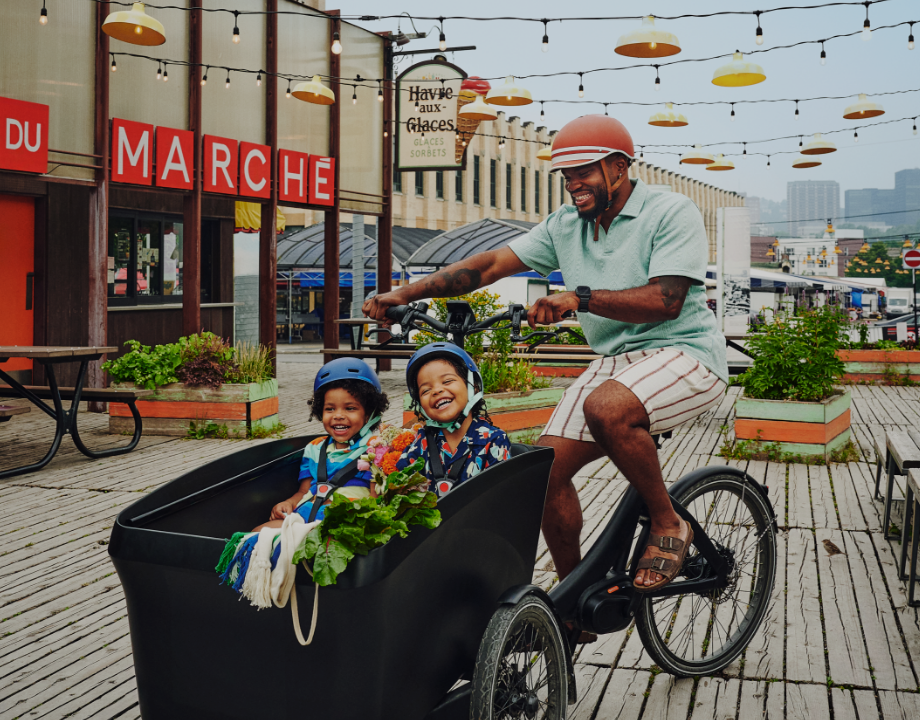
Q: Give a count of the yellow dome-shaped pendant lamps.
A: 13